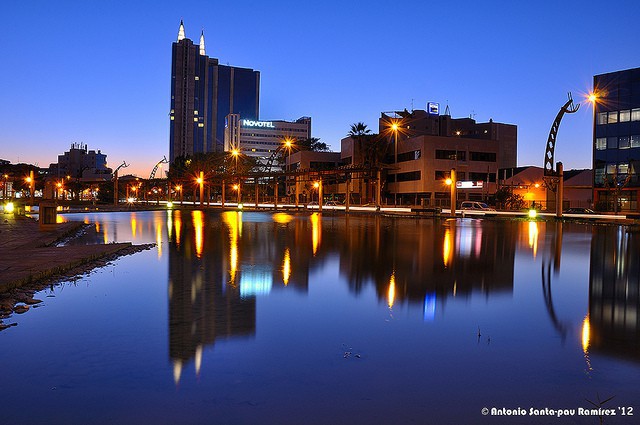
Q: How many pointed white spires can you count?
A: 2